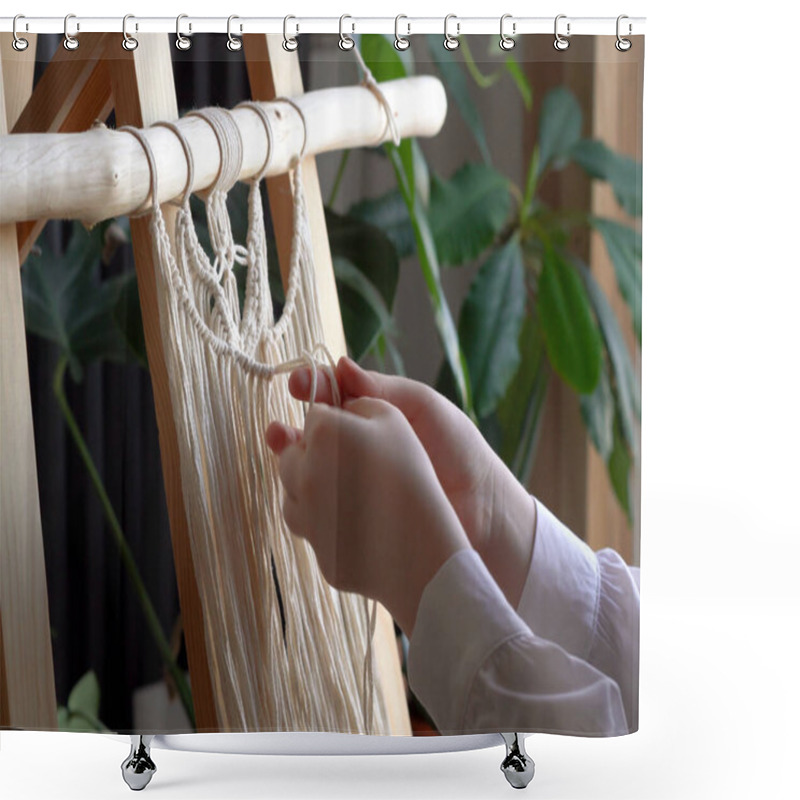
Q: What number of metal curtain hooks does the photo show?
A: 12